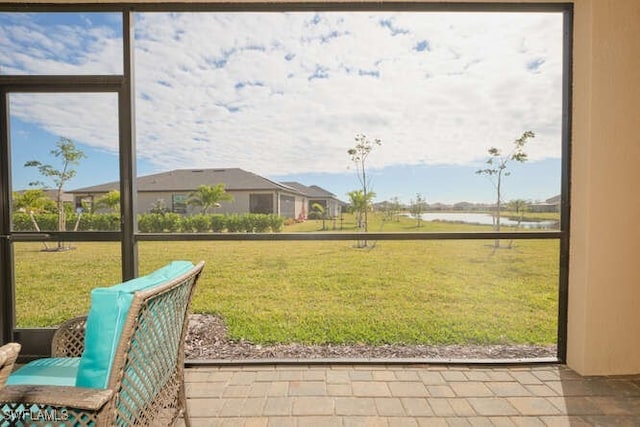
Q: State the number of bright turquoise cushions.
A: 2